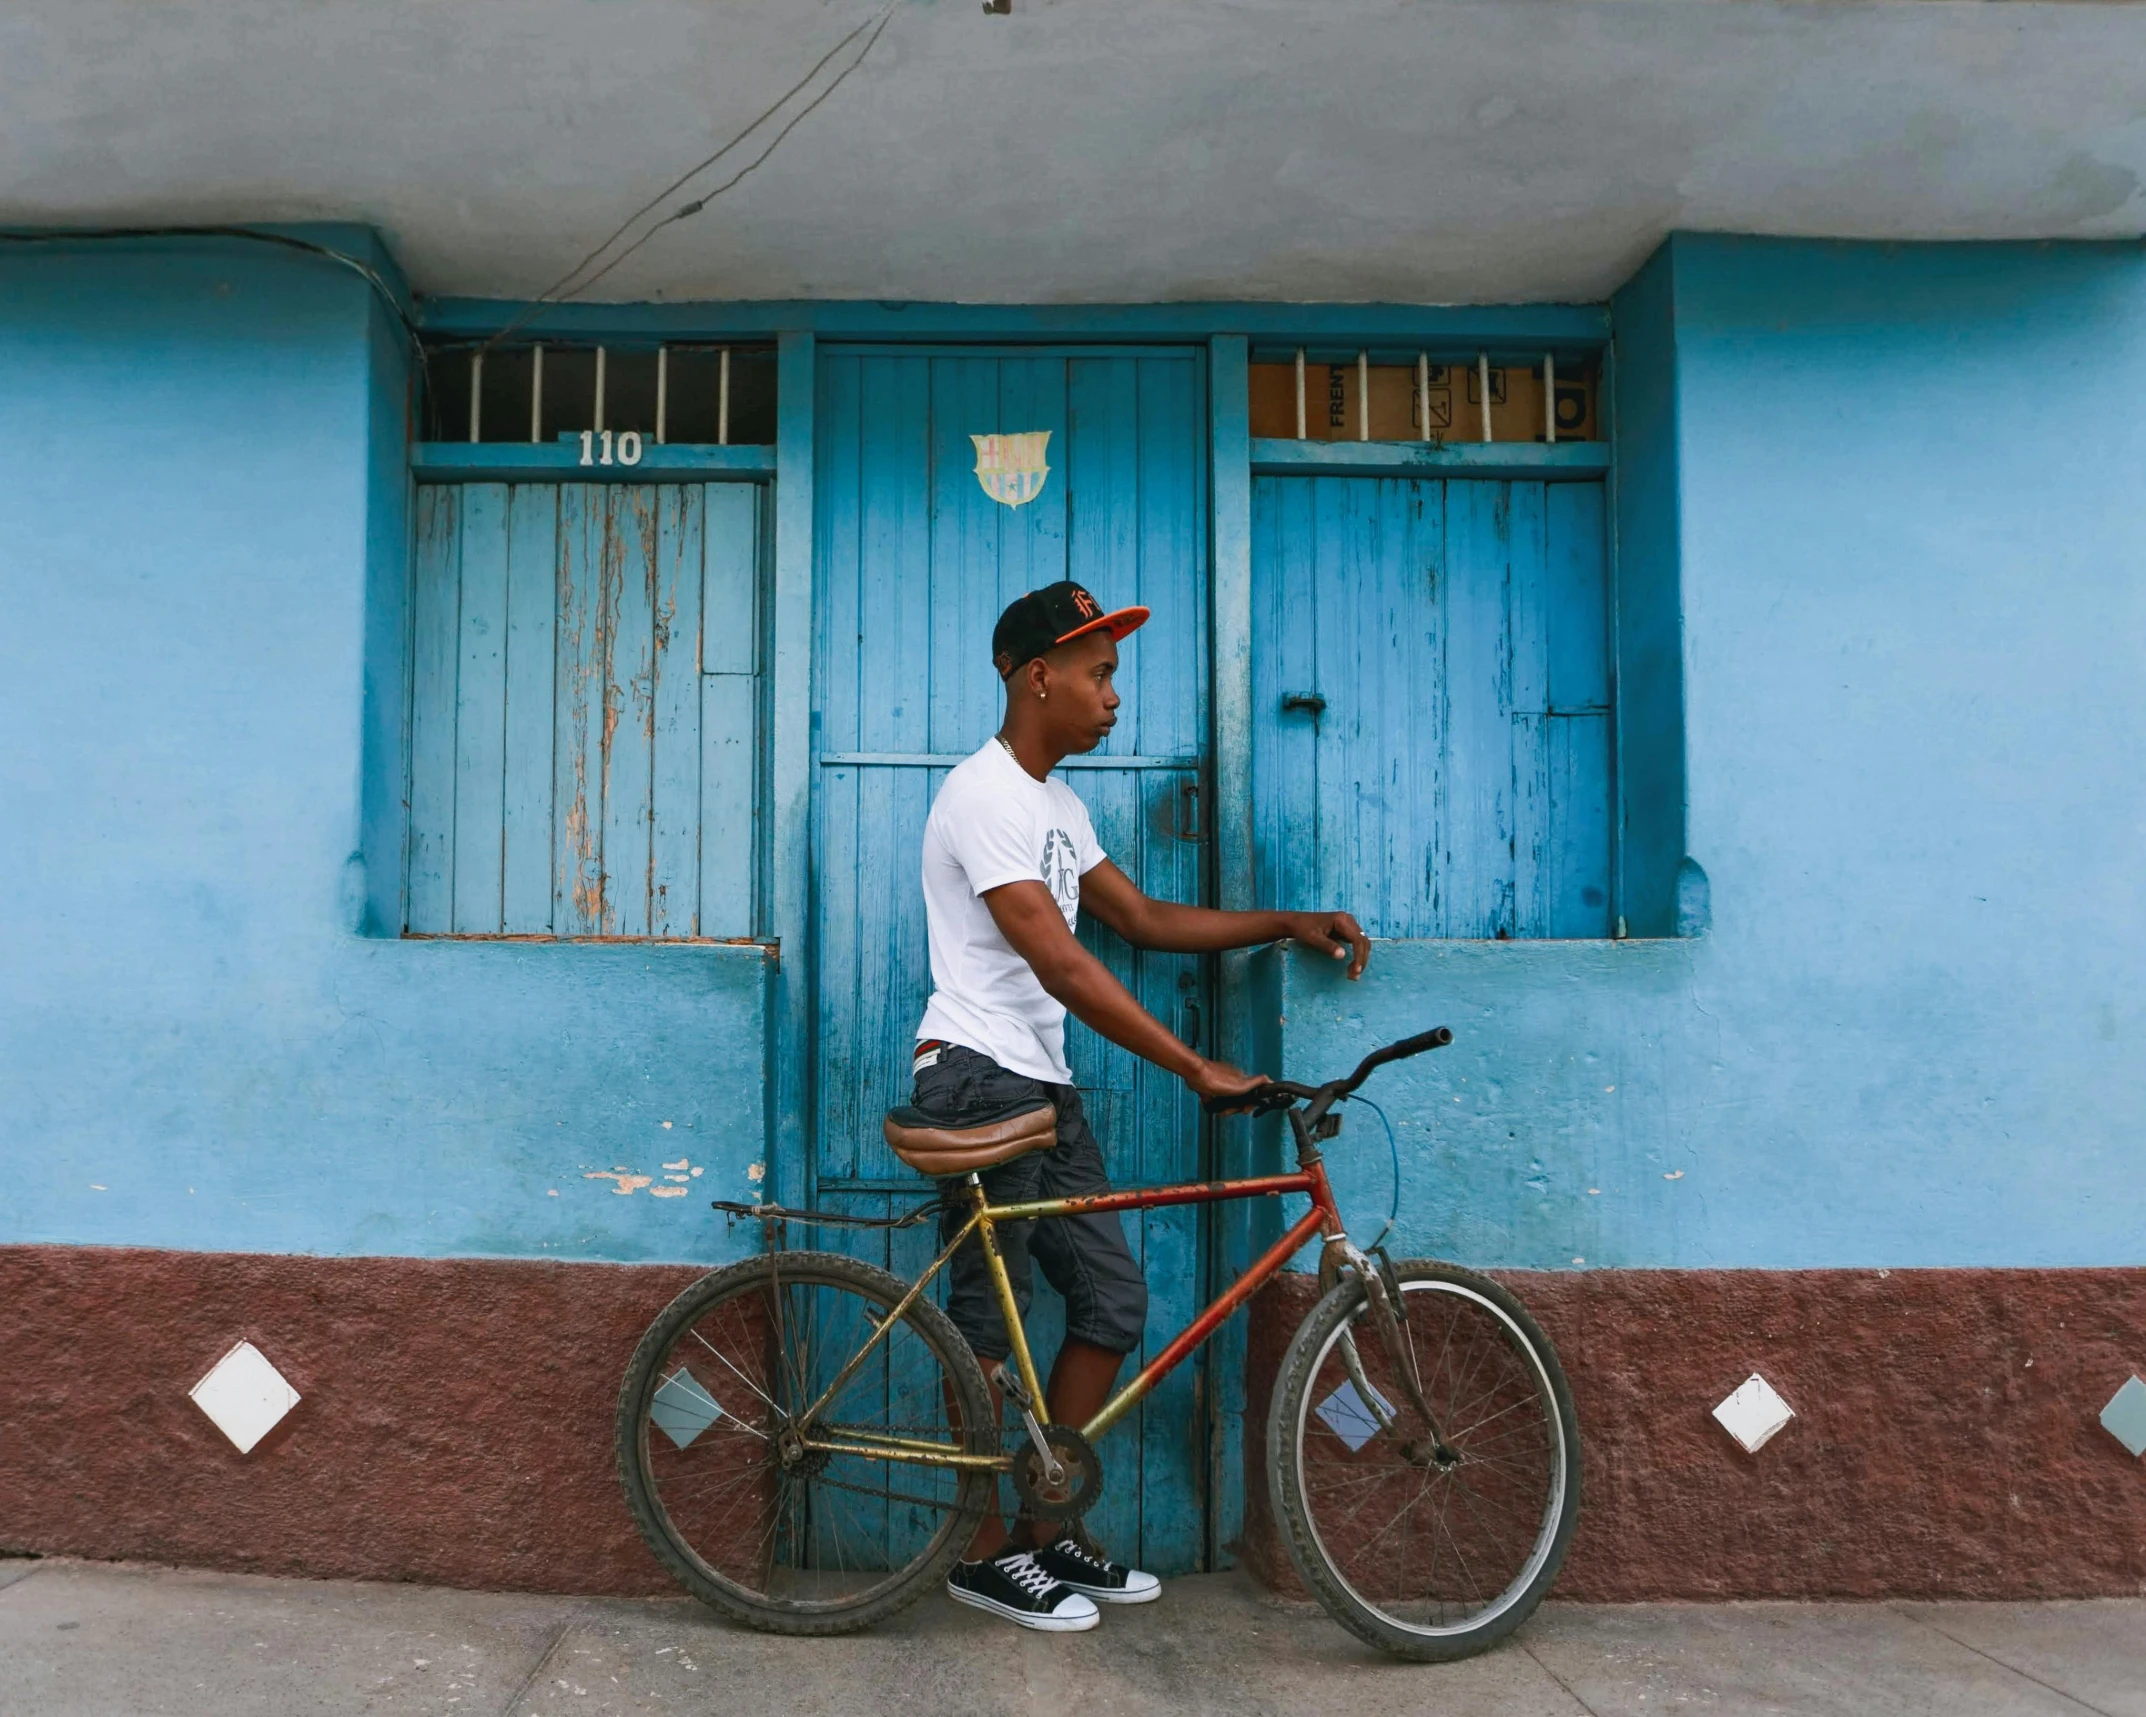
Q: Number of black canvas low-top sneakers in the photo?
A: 2